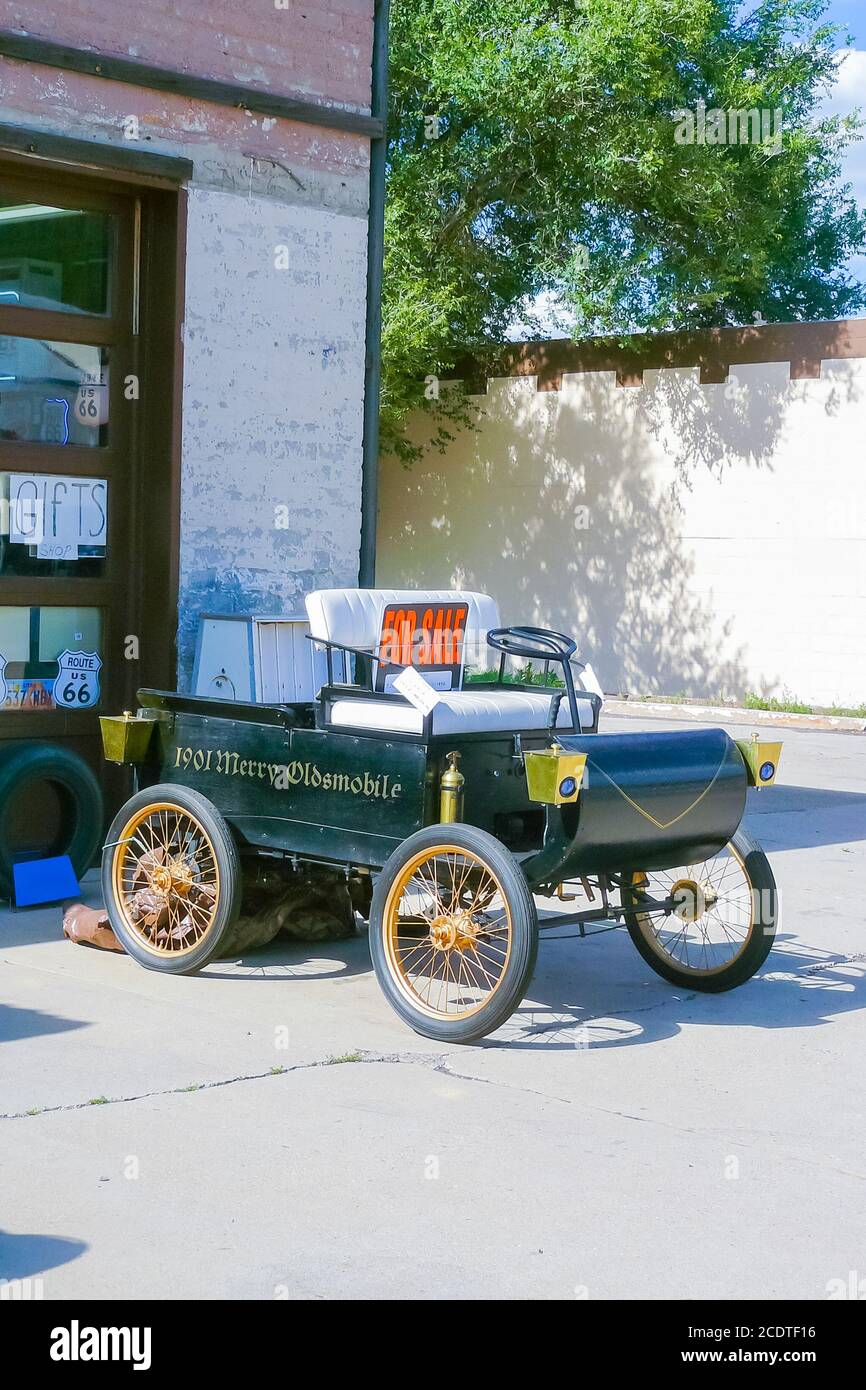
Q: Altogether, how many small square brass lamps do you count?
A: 3